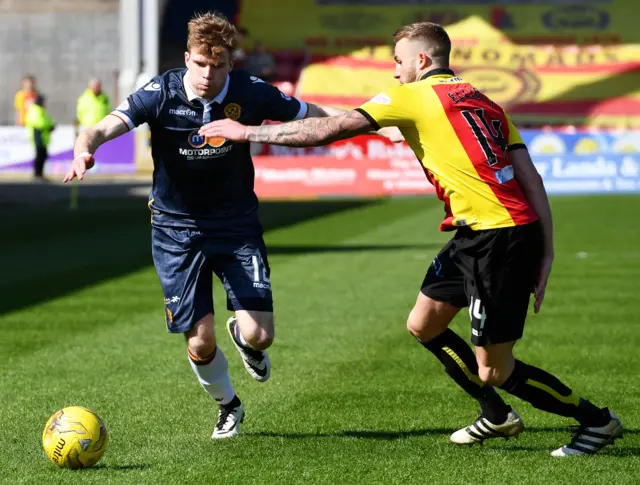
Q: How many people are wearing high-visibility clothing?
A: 2